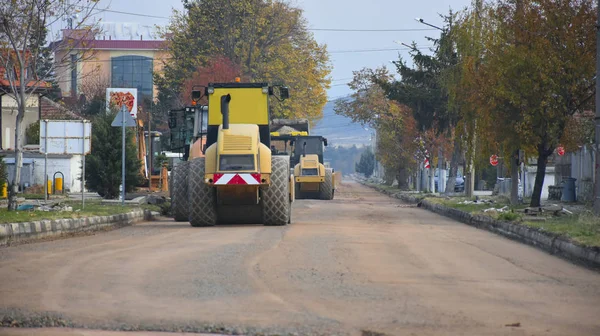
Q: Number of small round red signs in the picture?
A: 2